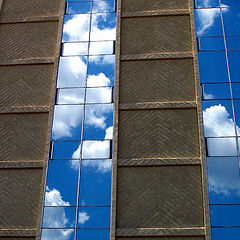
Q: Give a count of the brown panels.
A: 10